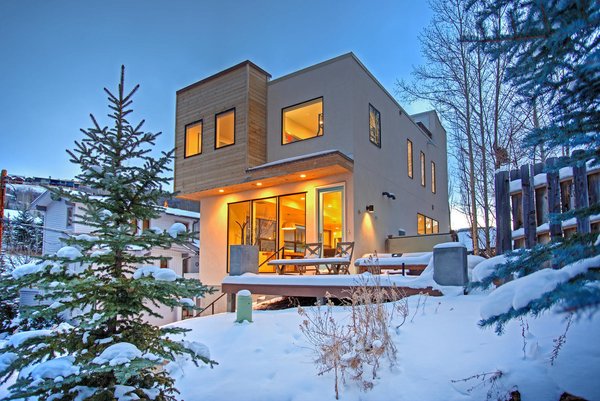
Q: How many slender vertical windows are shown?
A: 3